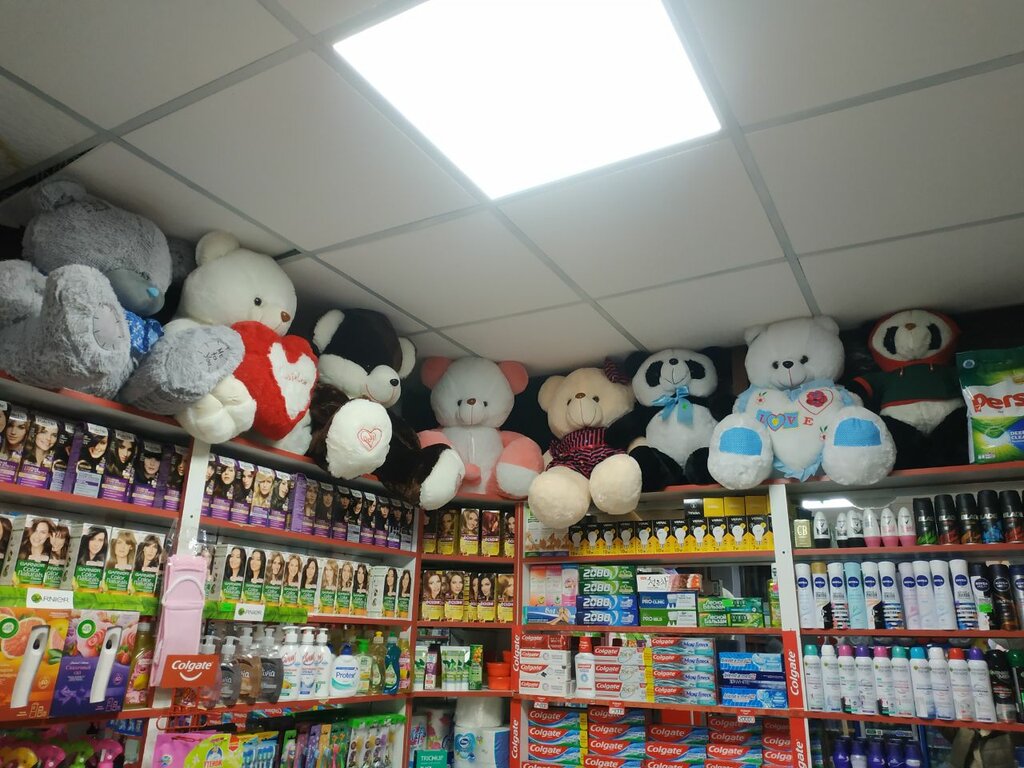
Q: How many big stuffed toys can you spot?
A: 8